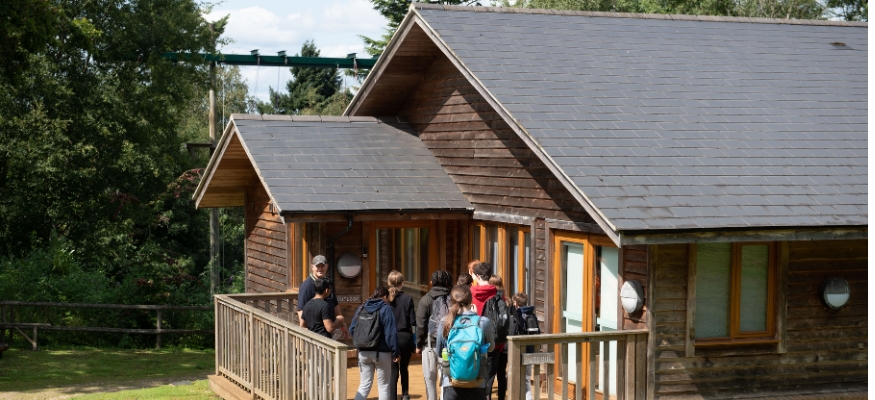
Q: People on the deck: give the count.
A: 11